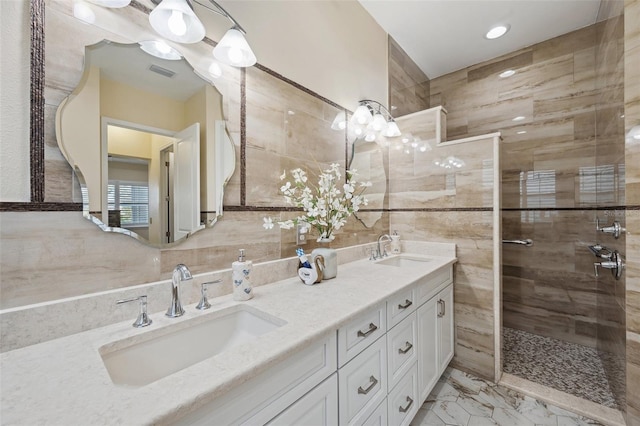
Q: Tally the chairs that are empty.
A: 0